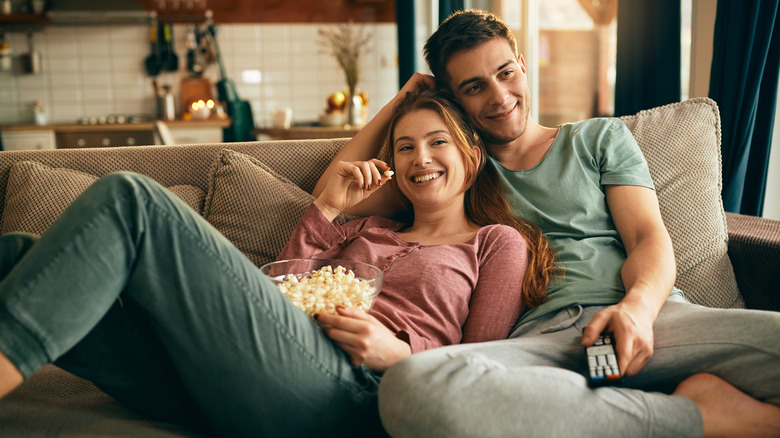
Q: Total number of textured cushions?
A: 3